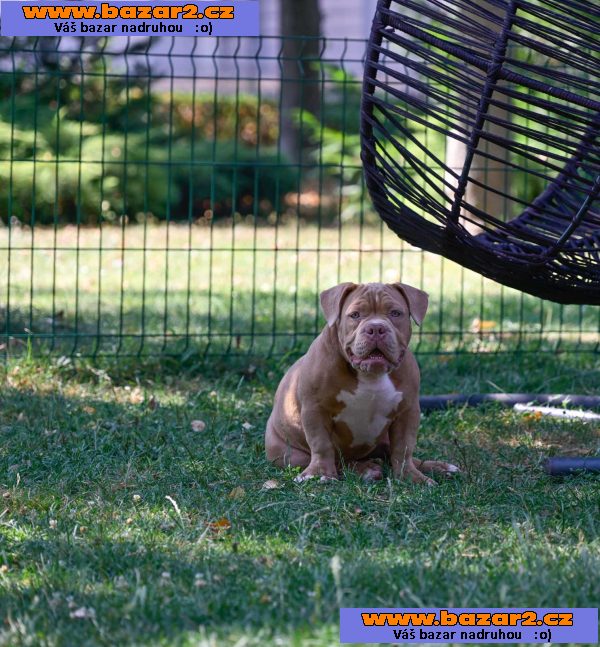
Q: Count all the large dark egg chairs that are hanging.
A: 1